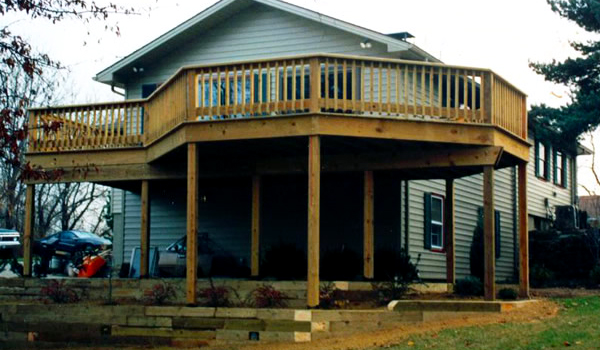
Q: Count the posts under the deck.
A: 9